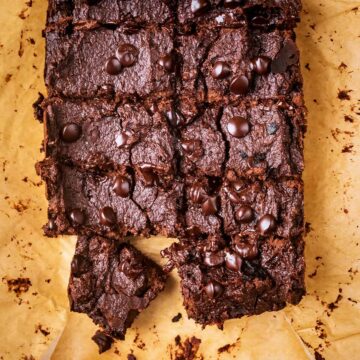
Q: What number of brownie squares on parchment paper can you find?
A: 10